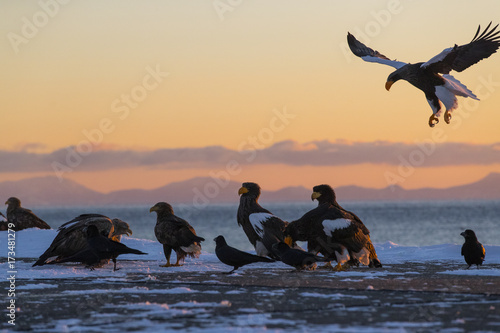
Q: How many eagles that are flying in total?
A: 1